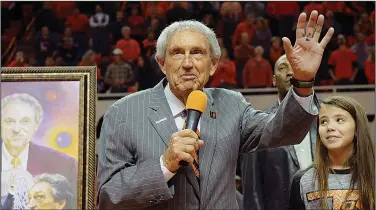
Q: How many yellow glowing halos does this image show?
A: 1